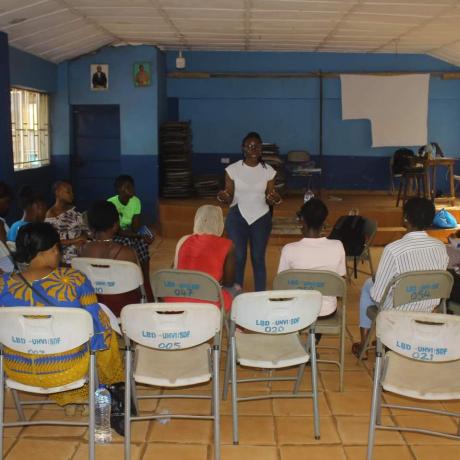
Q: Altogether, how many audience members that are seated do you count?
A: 9